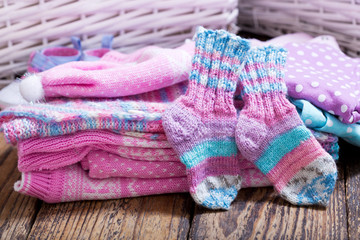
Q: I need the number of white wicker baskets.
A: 2